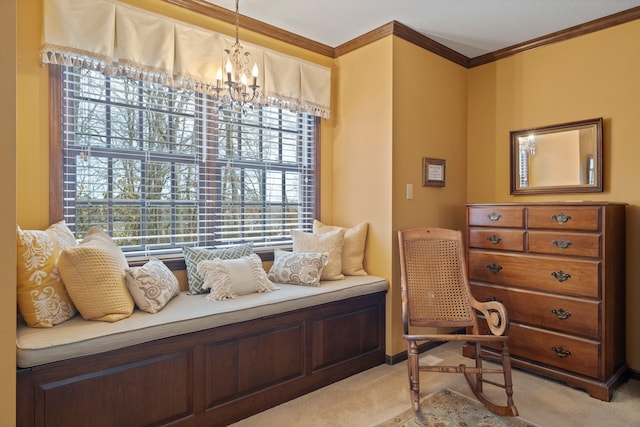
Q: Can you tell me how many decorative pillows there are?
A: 8